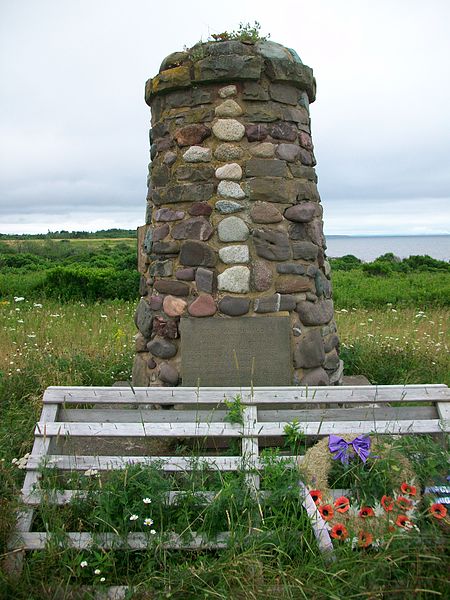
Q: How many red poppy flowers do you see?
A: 11